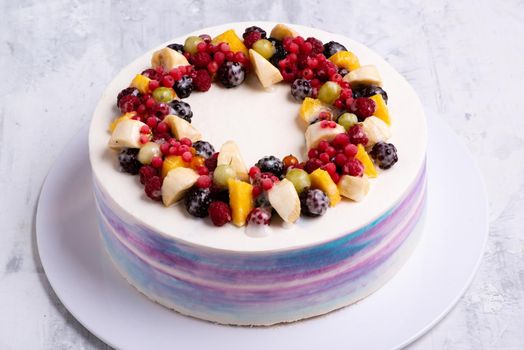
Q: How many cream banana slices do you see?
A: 12